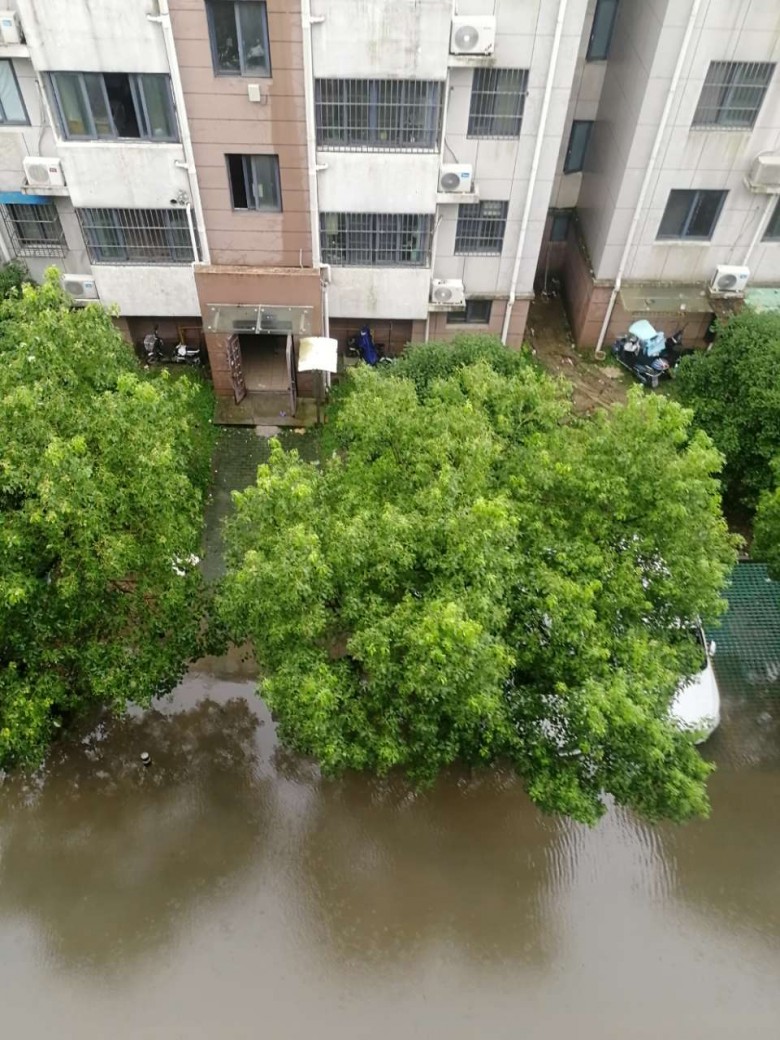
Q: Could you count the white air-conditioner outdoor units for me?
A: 8